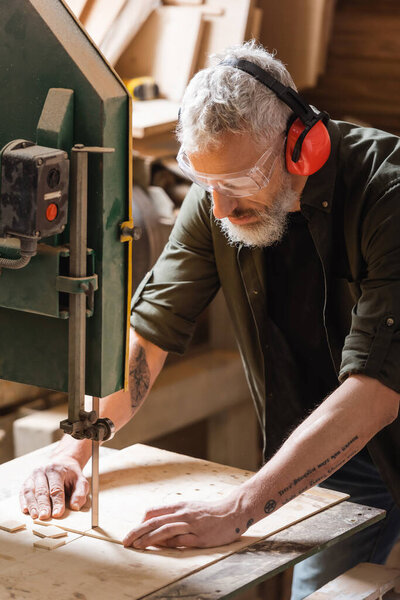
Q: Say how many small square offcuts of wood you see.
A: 3